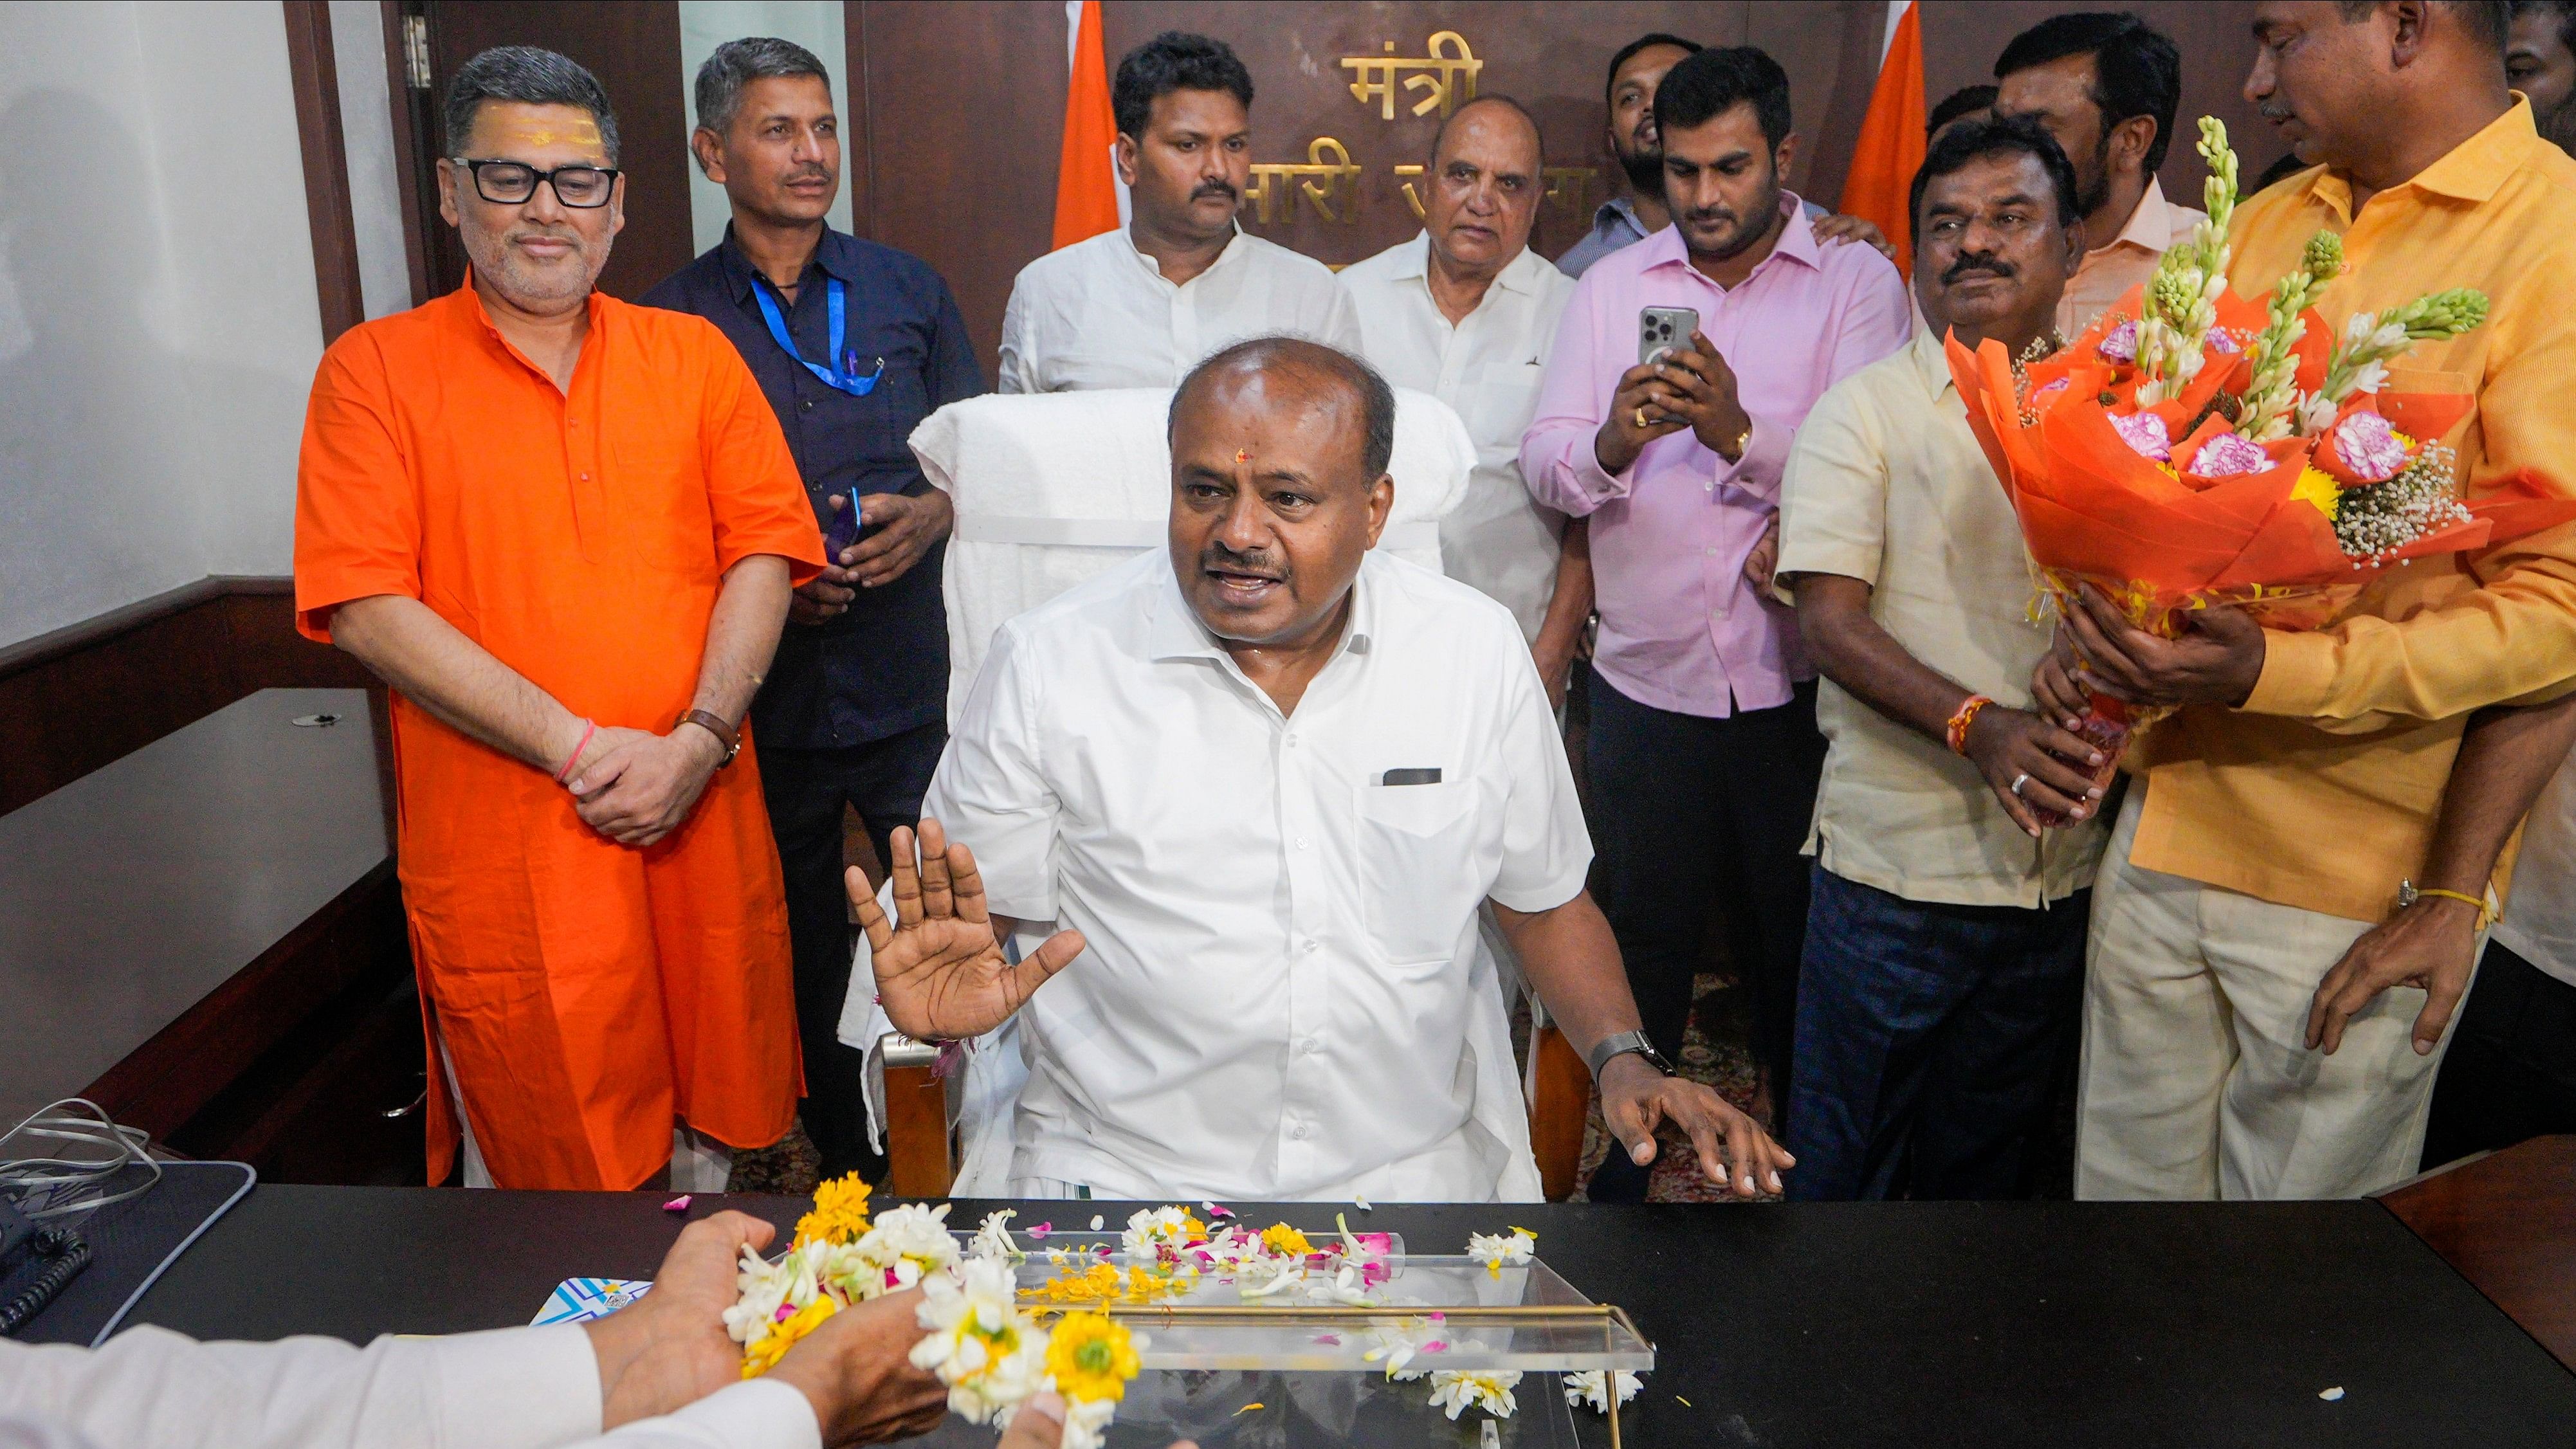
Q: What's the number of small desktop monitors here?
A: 0